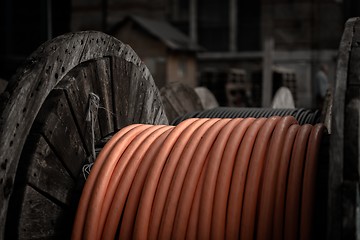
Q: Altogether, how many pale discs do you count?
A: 2